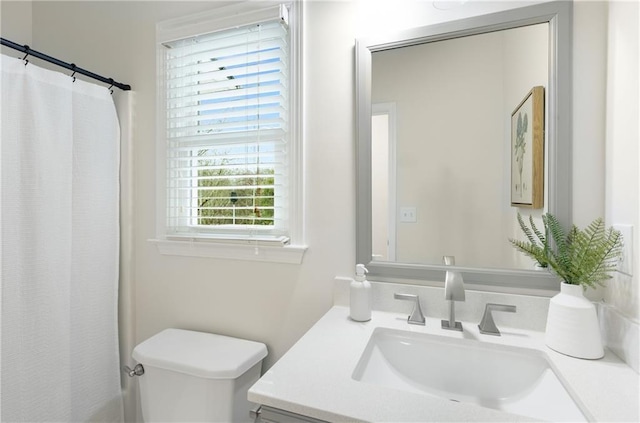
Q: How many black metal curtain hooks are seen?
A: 3